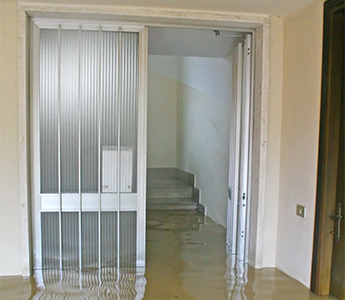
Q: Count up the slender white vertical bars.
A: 4